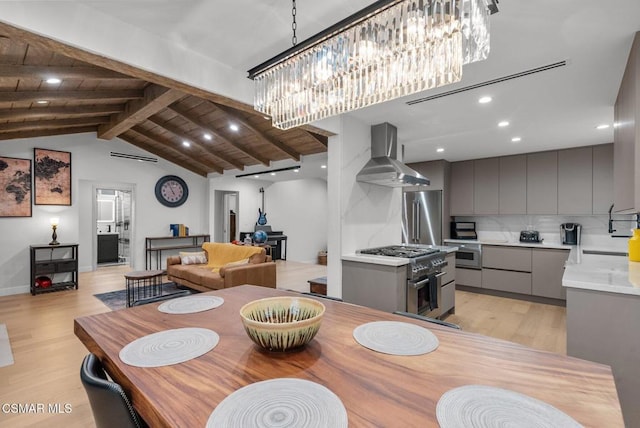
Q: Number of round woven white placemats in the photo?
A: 5